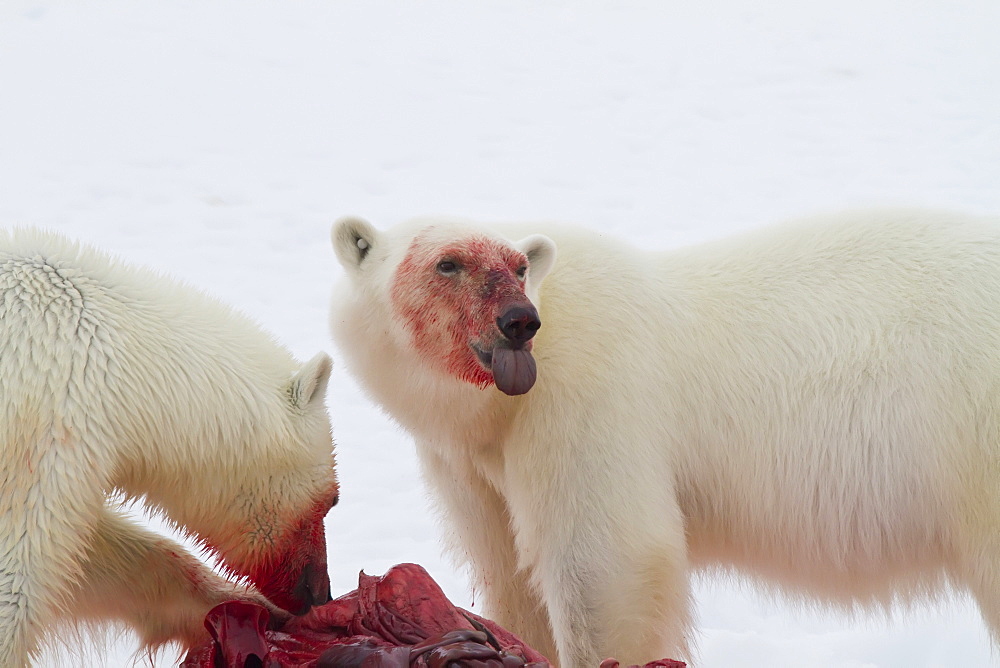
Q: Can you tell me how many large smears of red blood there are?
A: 2